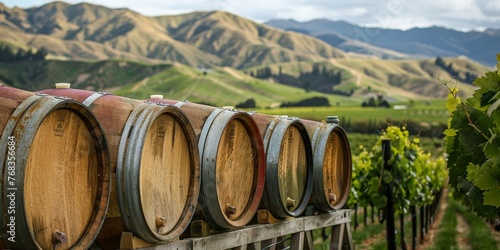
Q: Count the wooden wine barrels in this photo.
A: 5